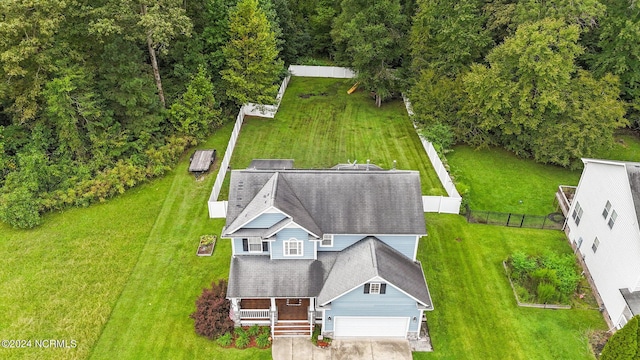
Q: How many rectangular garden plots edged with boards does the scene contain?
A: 2